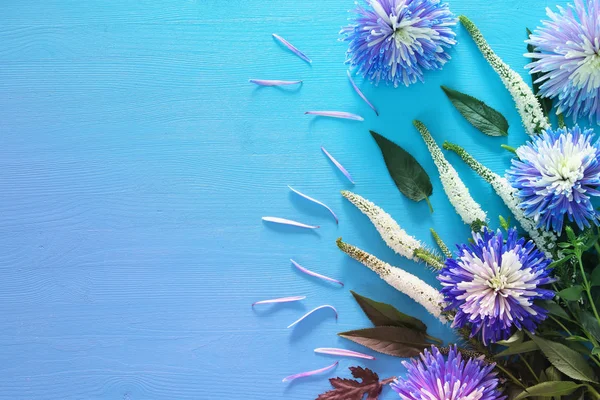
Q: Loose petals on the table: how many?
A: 12